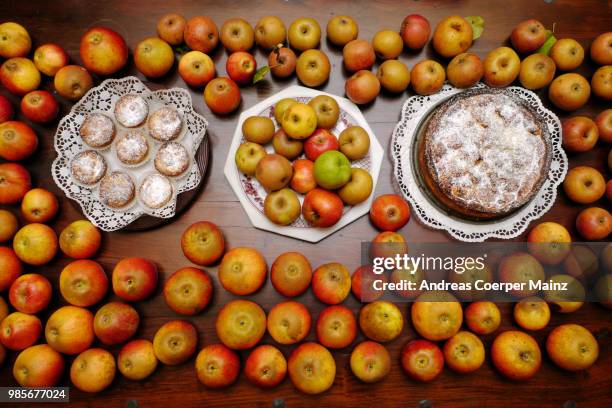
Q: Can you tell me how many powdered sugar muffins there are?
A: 8